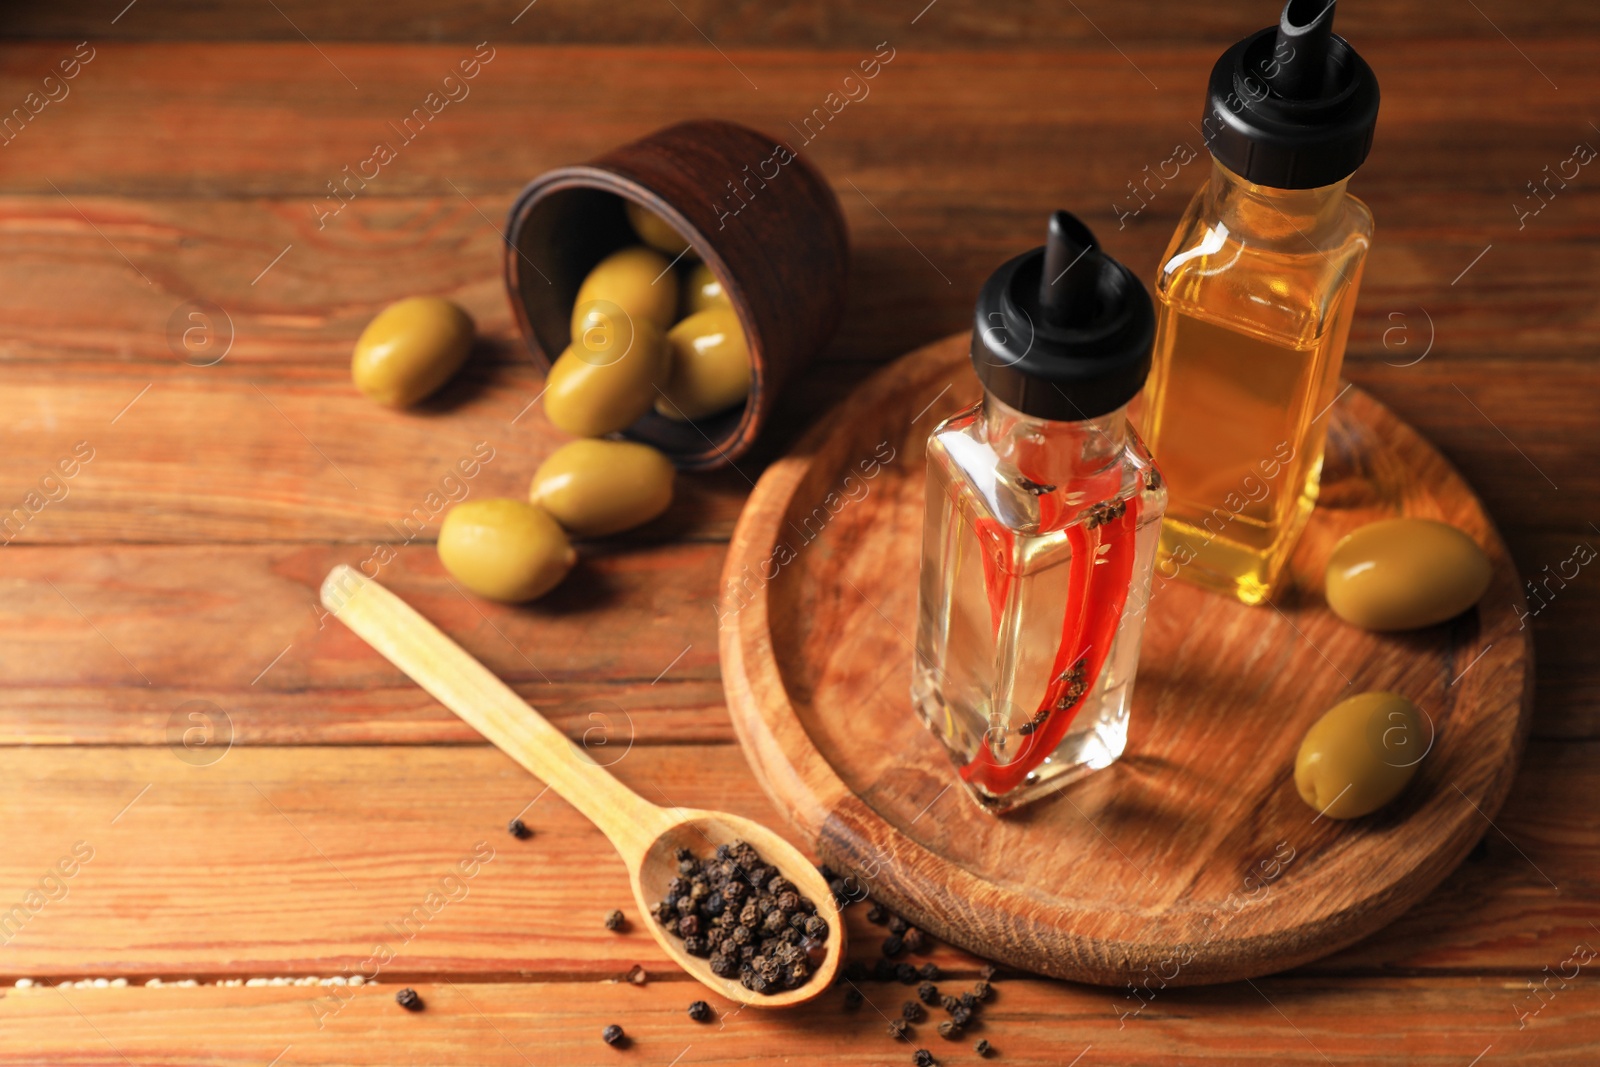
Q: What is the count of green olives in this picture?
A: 10